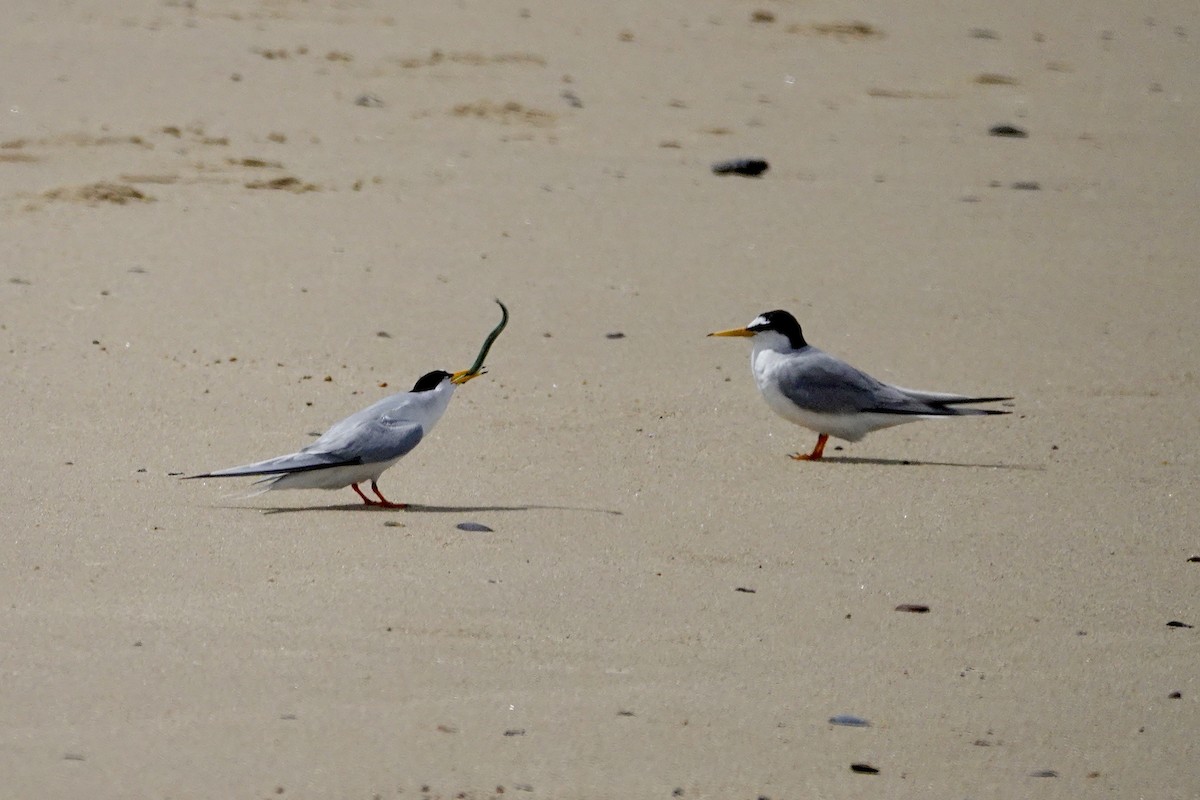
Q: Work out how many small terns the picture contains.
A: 2